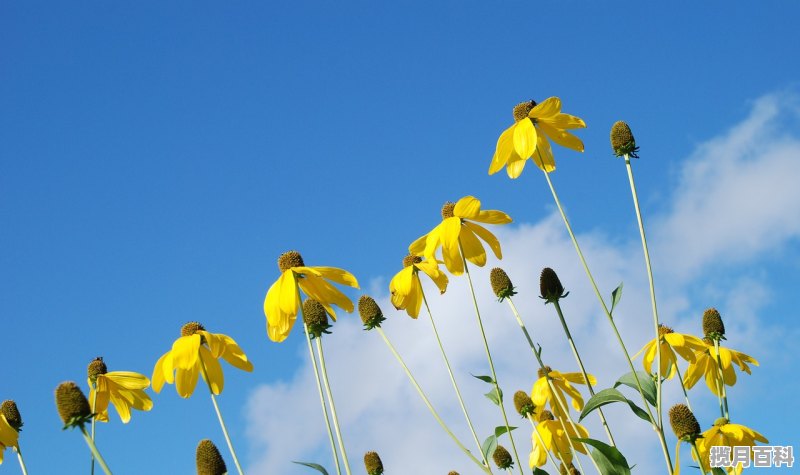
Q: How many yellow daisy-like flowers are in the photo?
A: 12